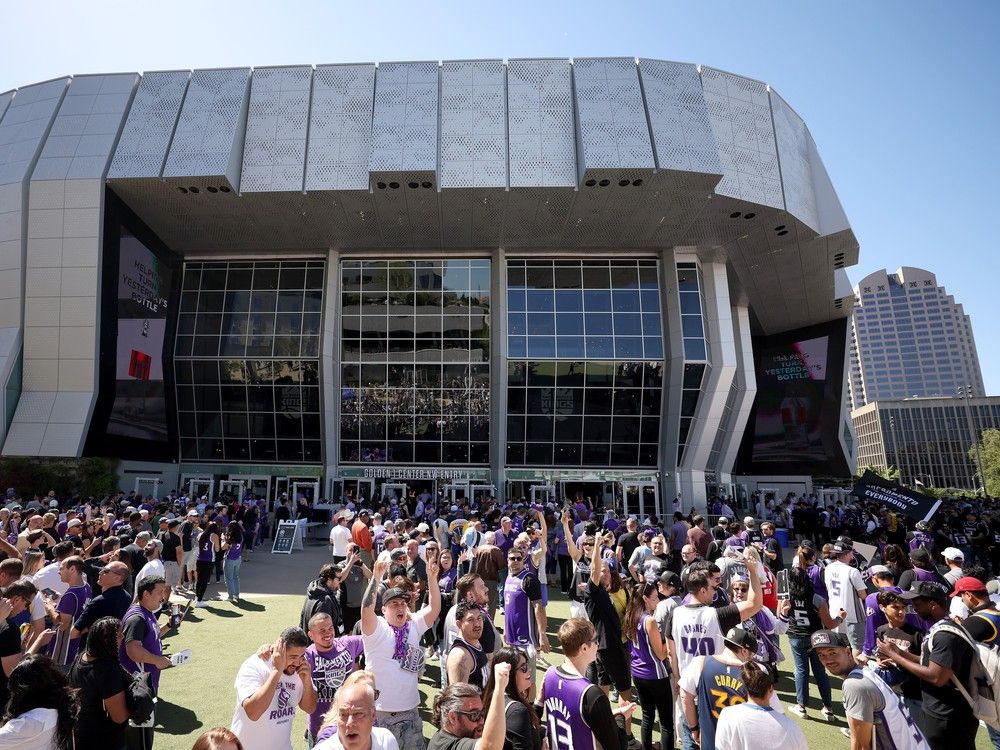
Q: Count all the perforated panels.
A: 11